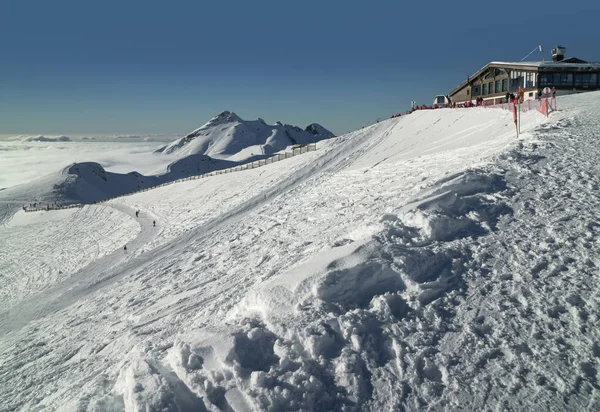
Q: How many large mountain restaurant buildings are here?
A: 1